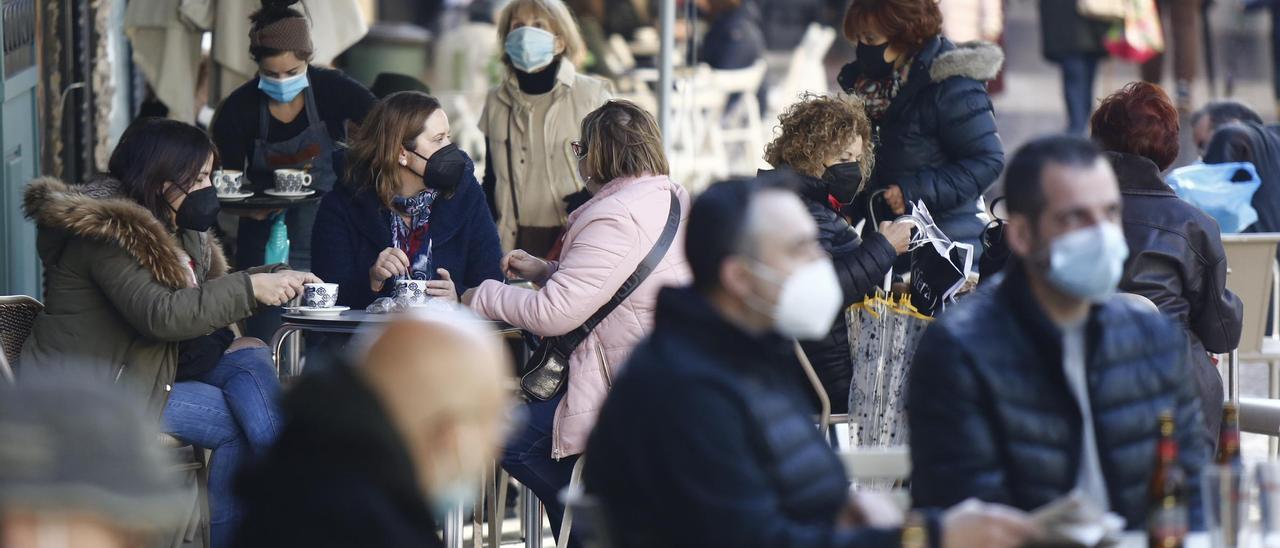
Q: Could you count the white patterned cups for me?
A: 4